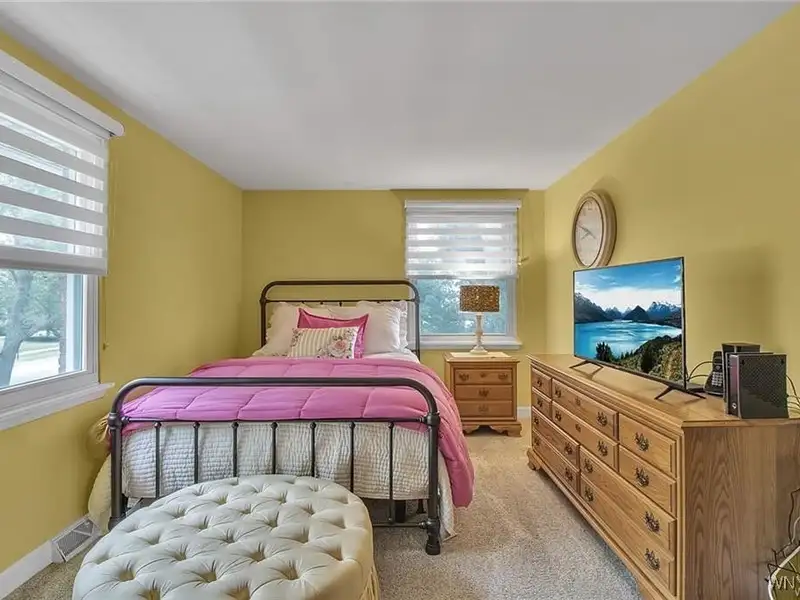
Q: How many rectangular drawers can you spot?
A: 13